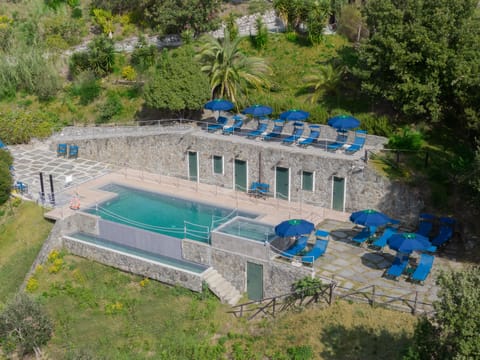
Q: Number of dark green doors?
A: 5